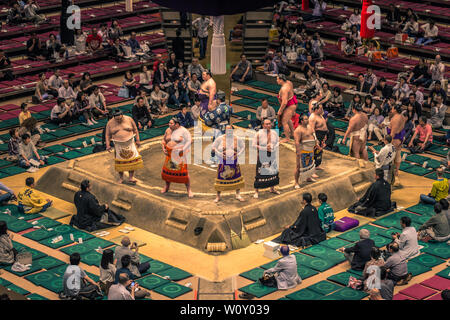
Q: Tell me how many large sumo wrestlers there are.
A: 11